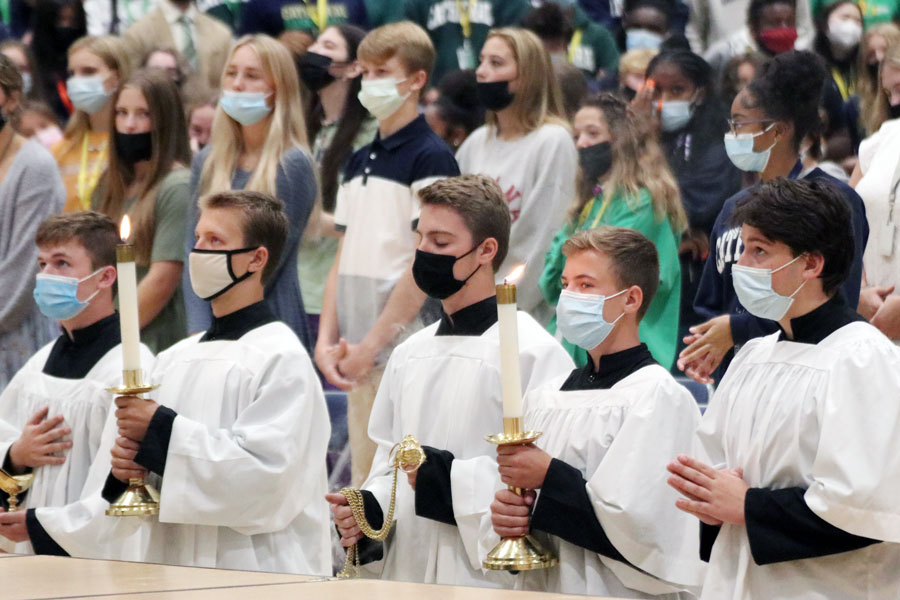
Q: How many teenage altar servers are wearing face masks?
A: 5